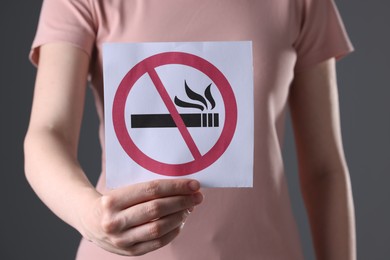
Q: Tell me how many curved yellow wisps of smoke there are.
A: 0